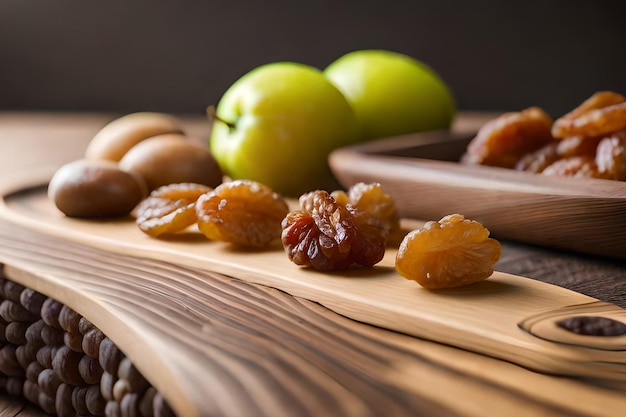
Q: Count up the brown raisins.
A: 1